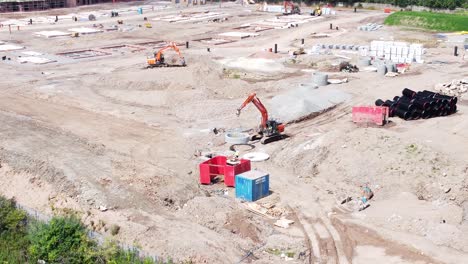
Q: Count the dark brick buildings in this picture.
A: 1